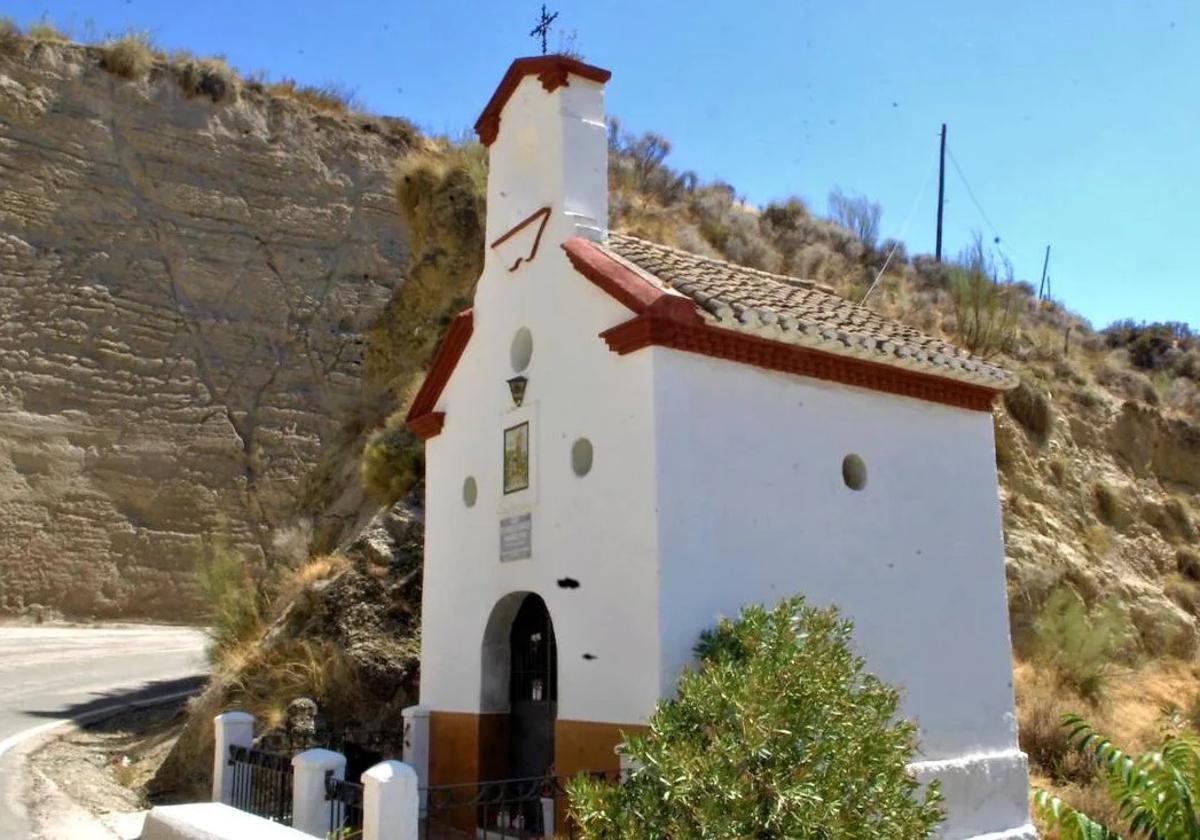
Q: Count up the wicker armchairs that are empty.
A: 0